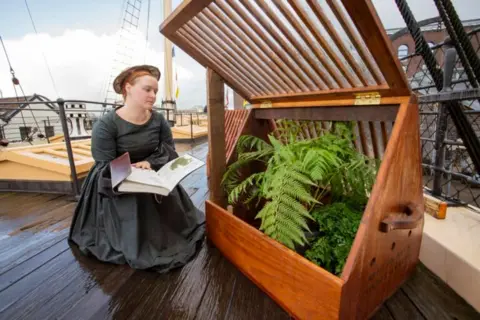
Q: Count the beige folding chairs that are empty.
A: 0